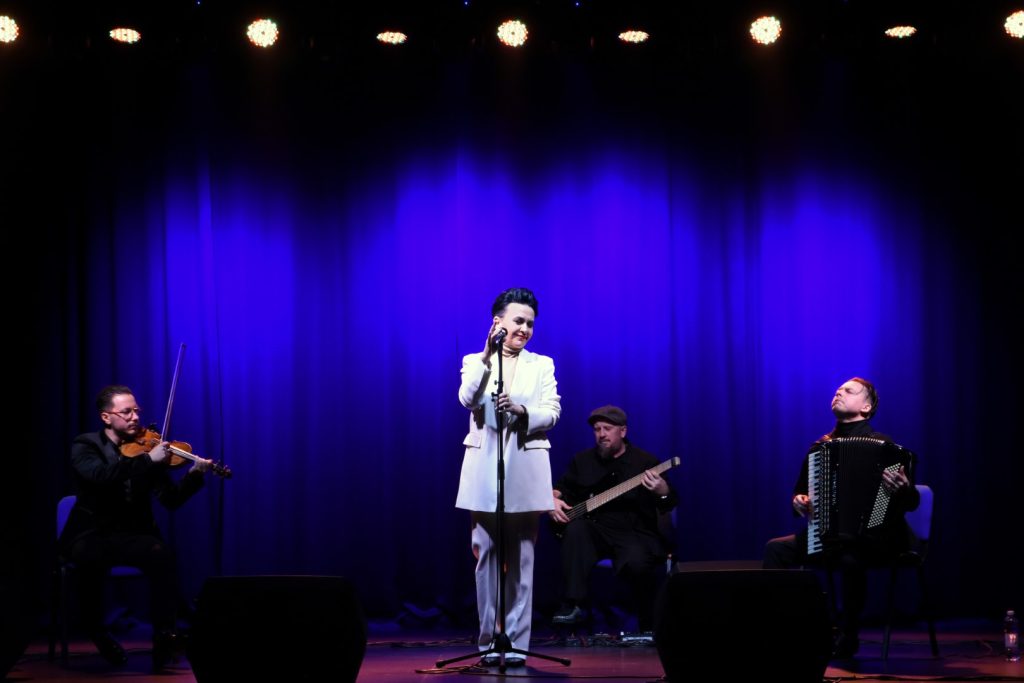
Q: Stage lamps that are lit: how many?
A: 9